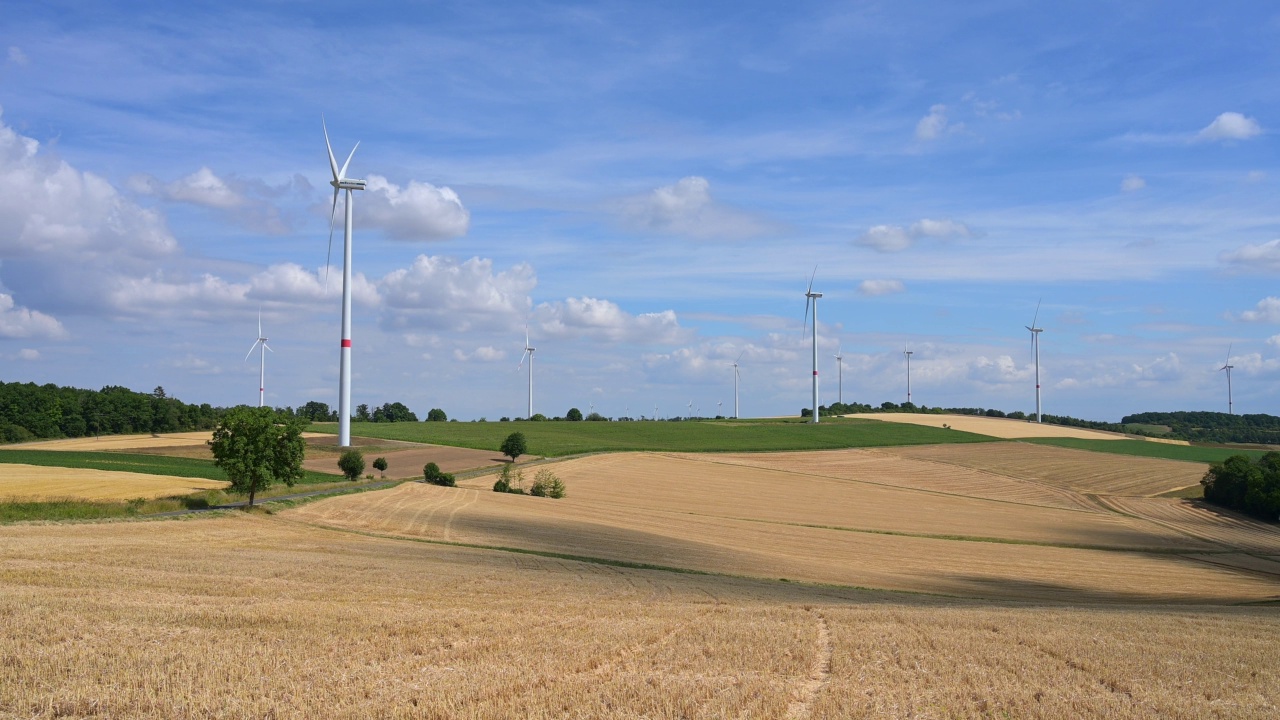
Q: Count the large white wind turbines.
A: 9